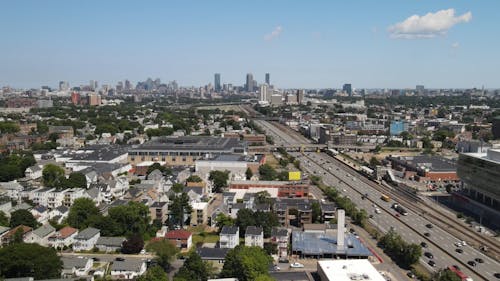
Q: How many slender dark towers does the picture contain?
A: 3